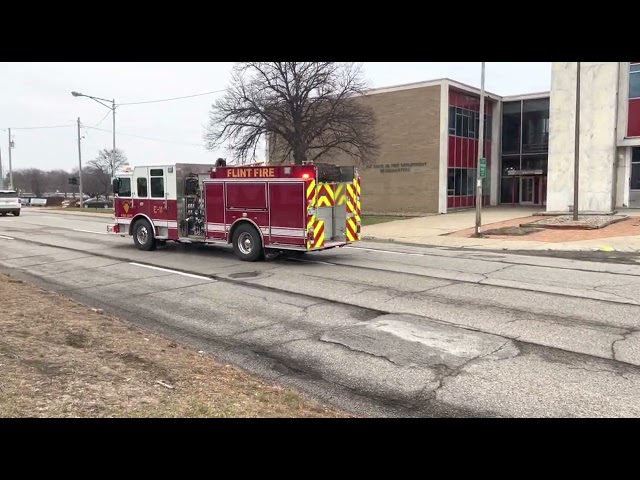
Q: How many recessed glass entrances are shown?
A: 1